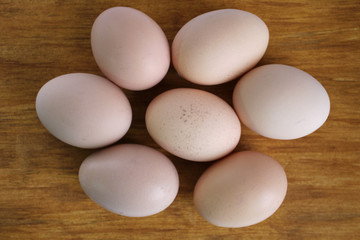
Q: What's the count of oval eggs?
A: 7